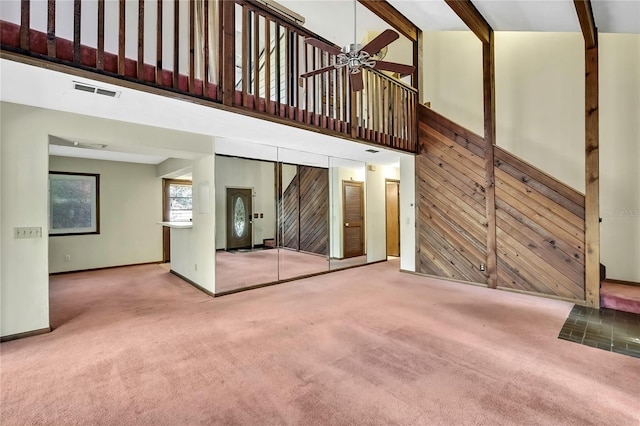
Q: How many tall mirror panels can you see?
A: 3